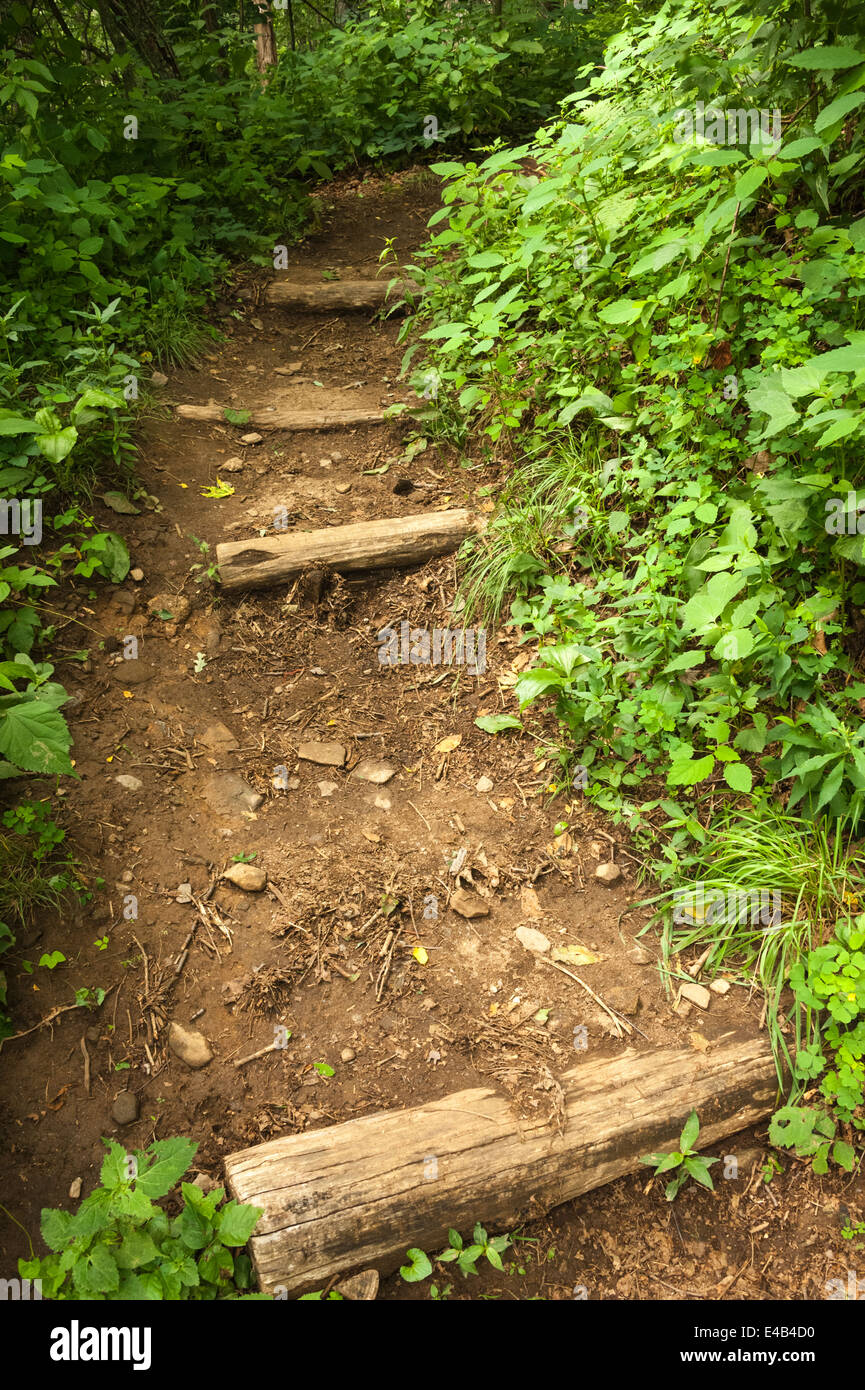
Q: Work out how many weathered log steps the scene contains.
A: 4